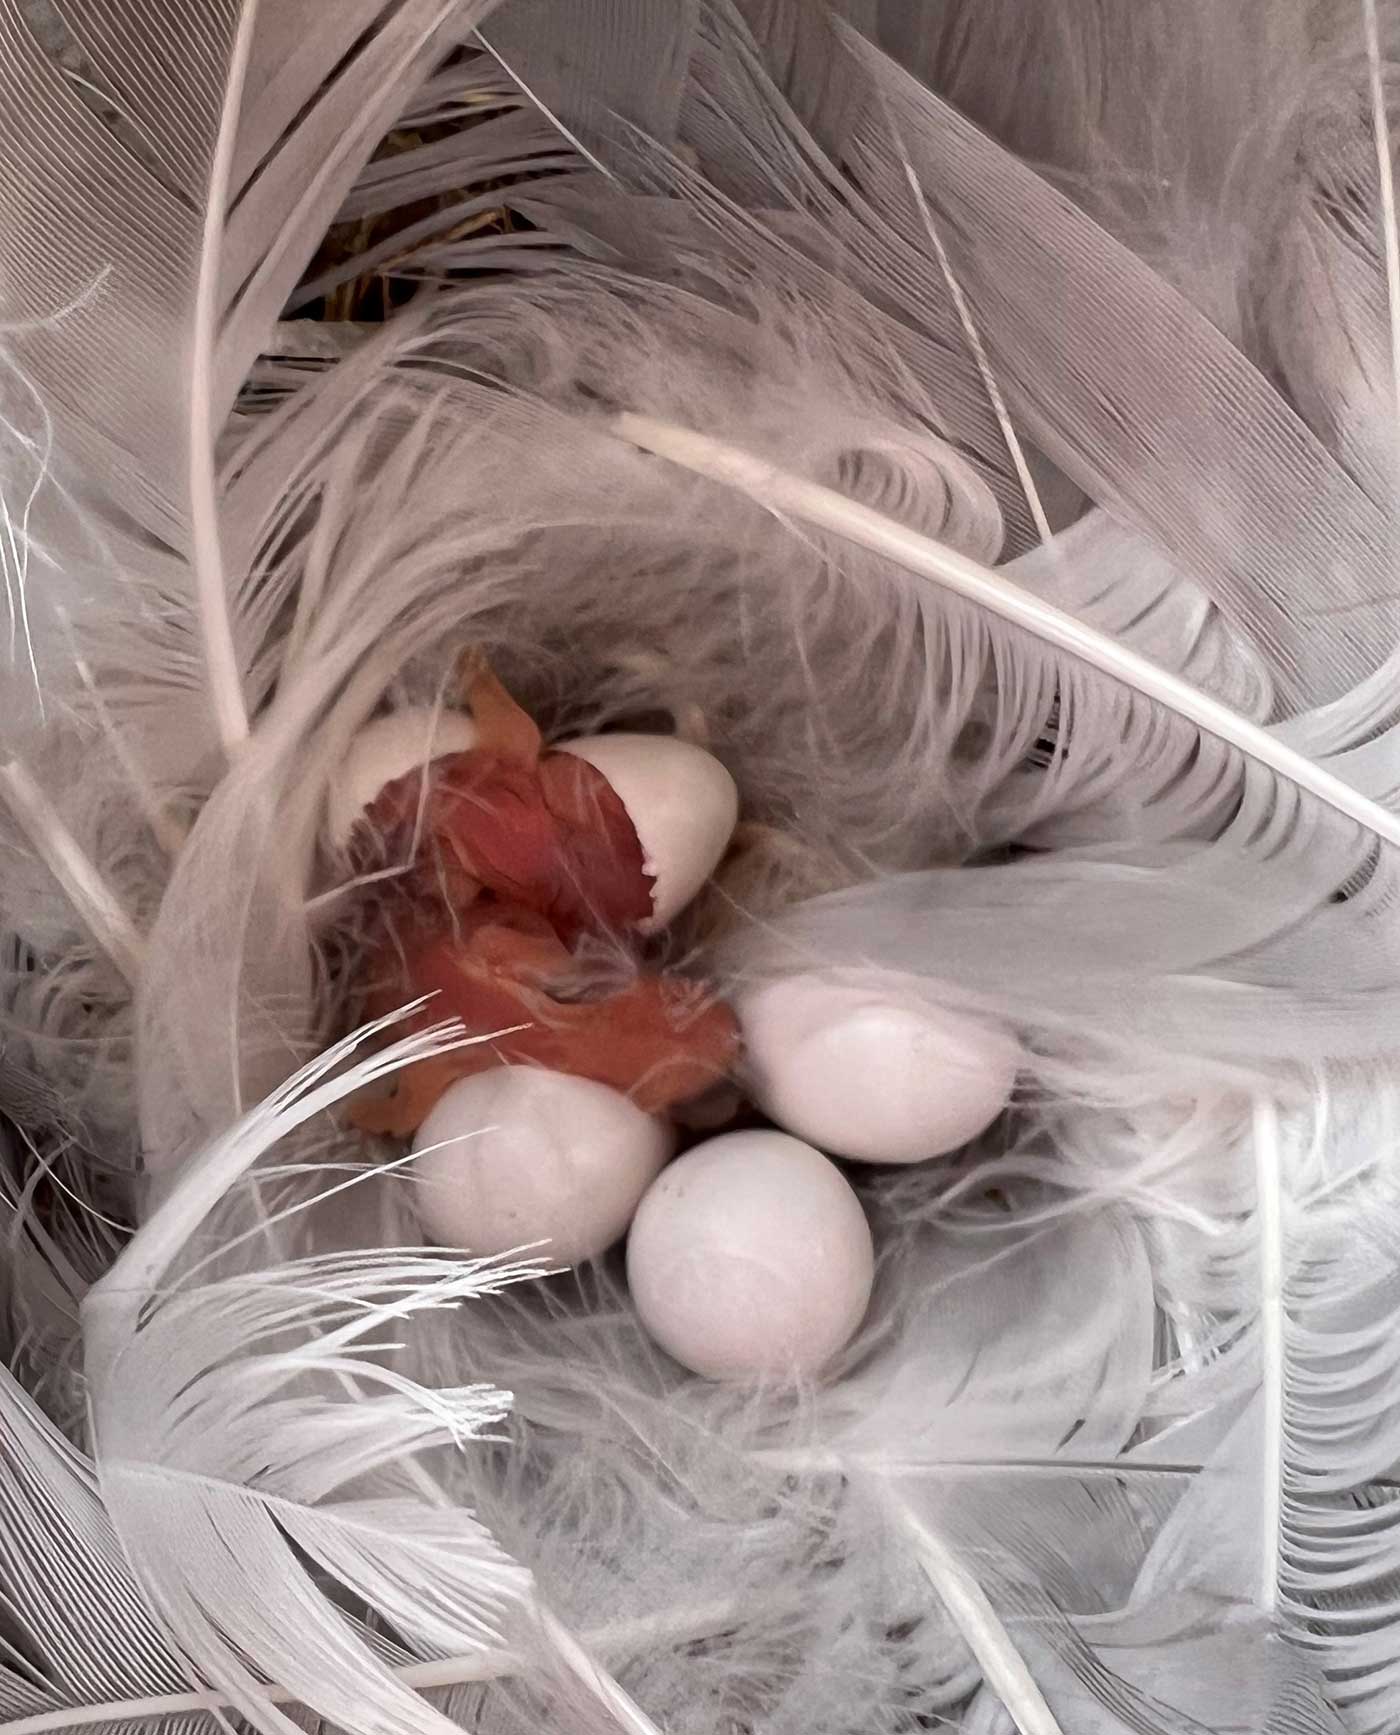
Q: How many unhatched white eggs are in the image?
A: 3